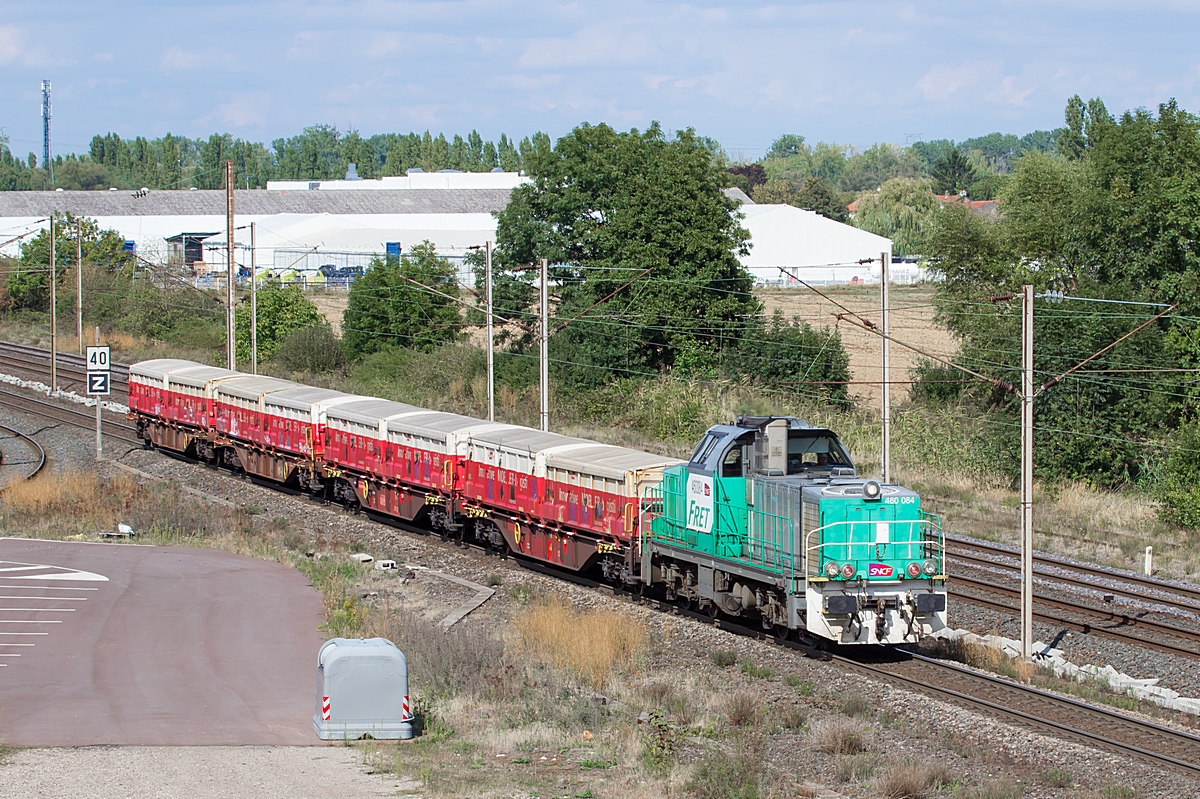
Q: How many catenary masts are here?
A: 8